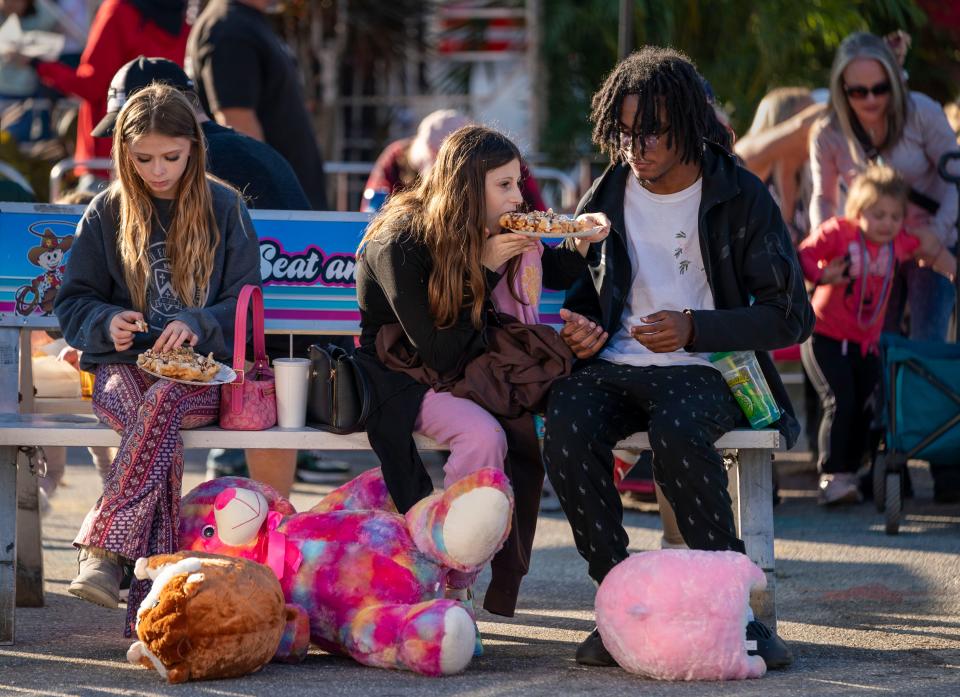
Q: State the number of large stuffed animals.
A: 3